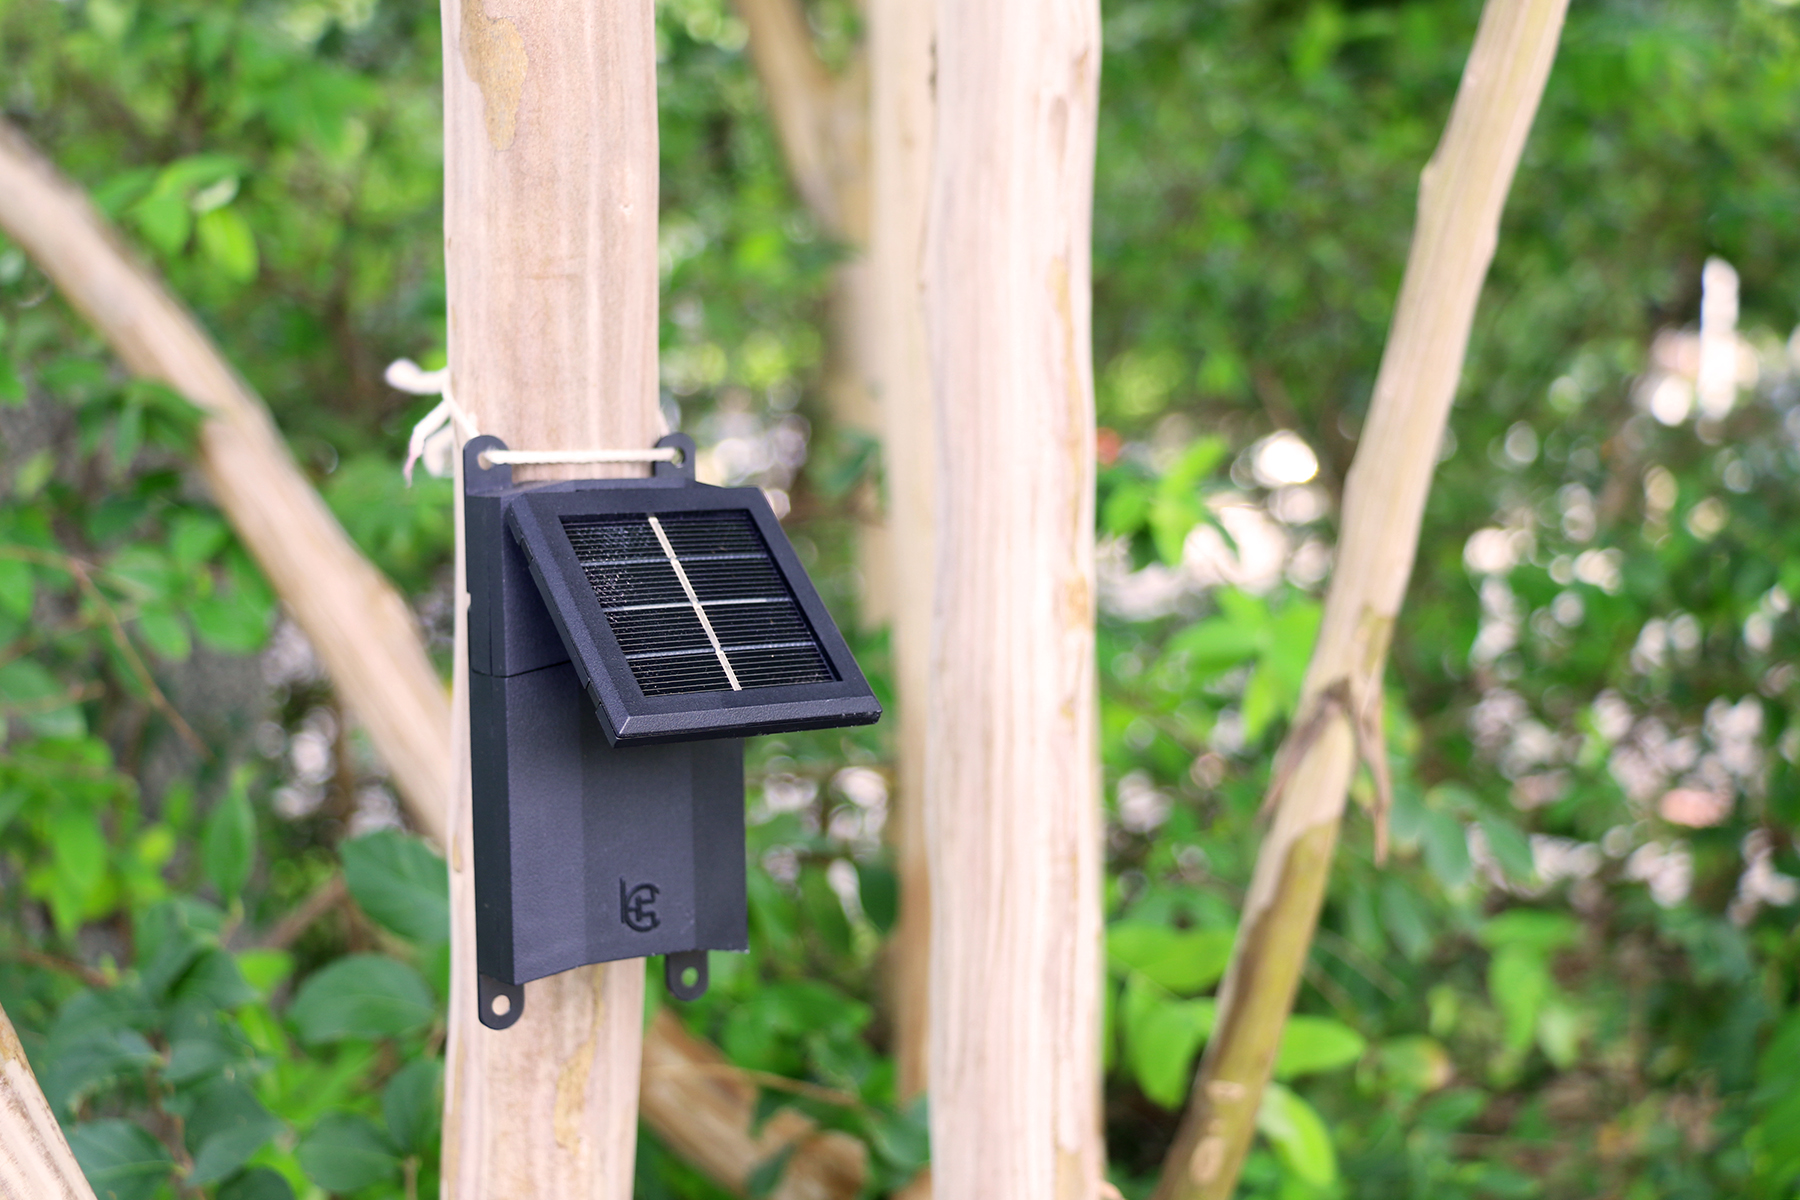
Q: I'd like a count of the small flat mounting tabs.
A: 4